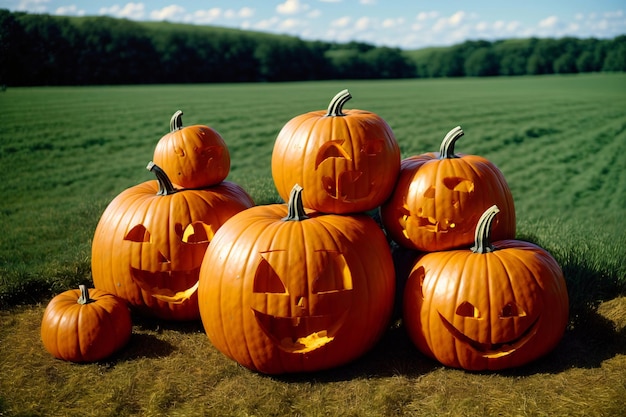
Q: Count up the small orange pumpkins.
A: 2